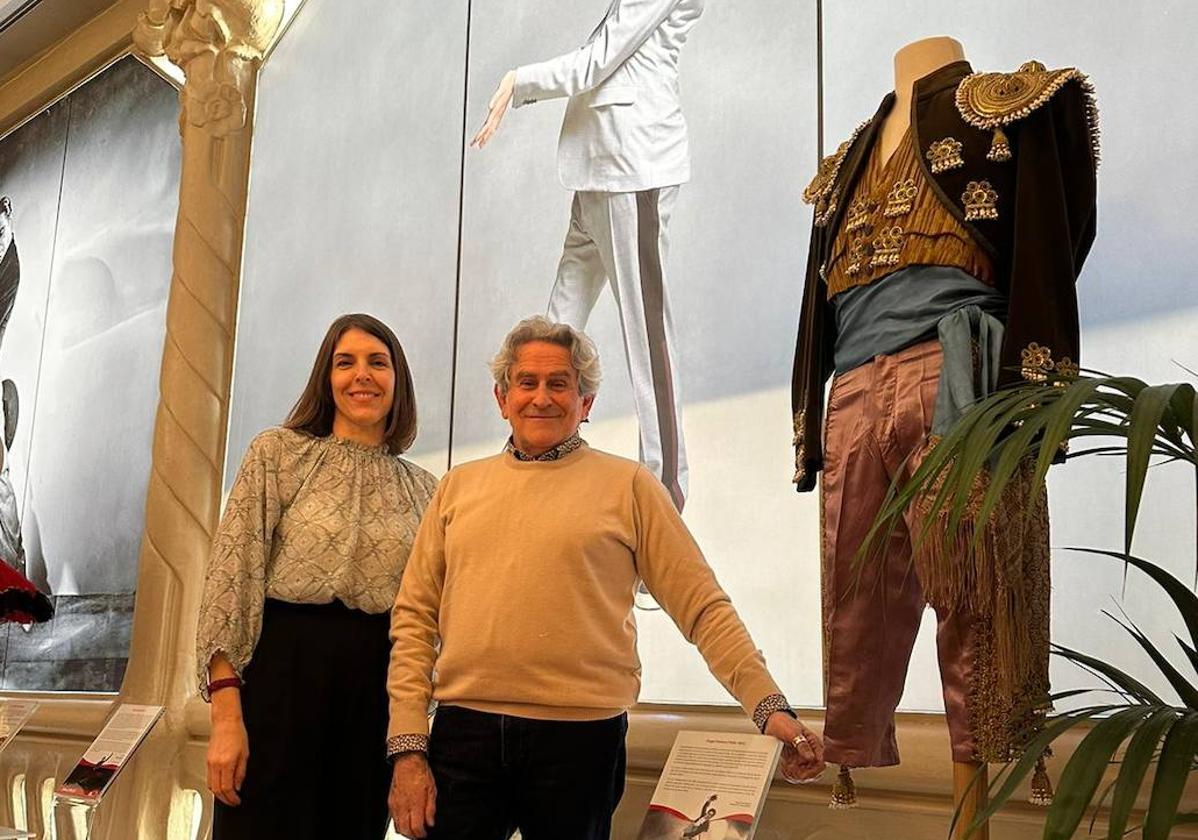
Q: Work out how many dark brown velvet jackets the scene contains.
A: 1